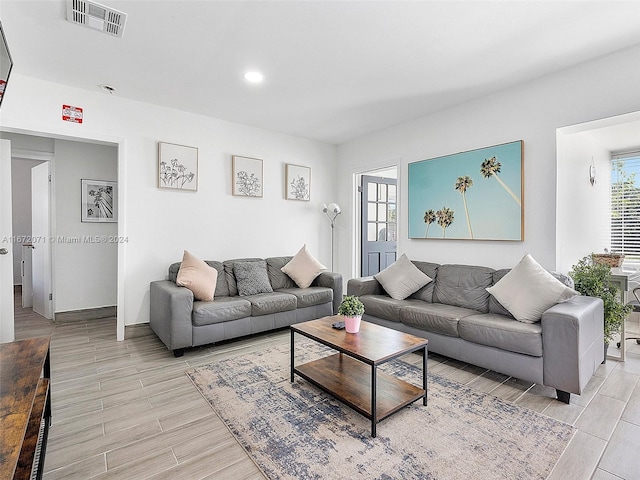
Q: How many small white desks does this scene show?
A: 1